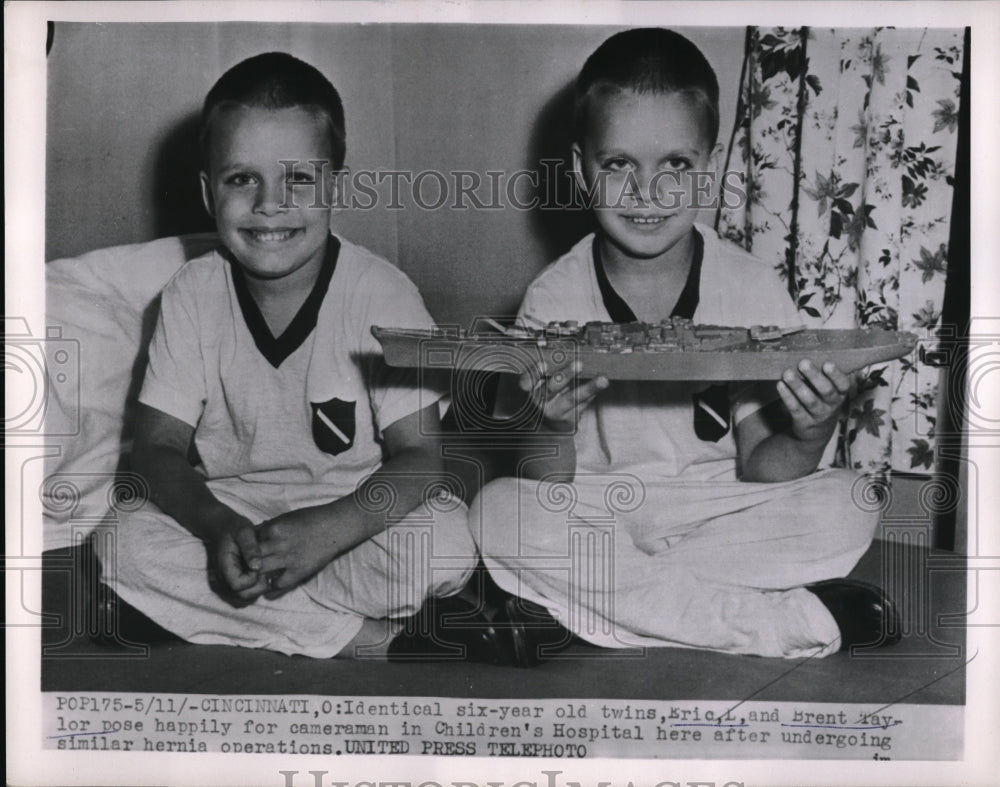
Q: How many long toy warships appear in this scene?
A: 1